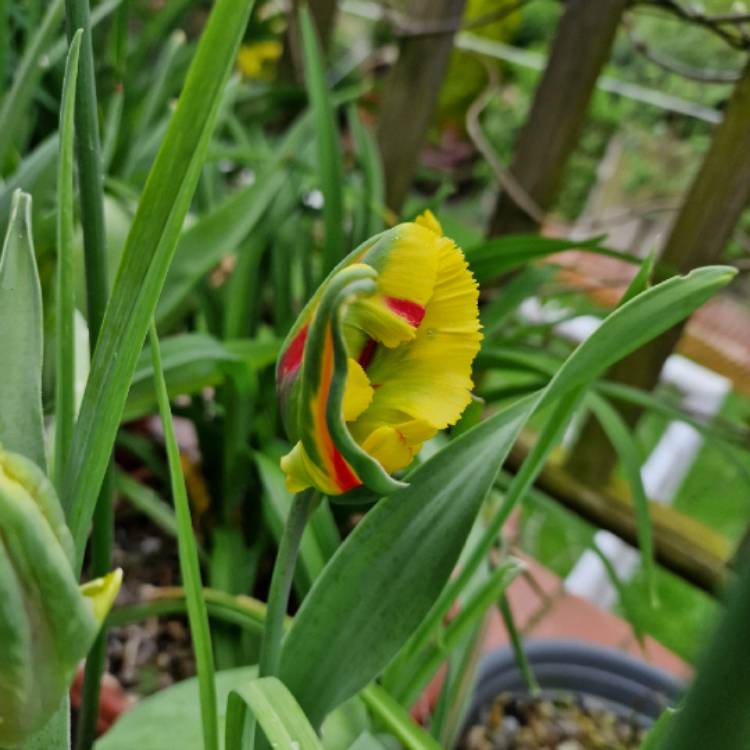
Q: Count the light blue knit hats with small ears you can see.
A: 0